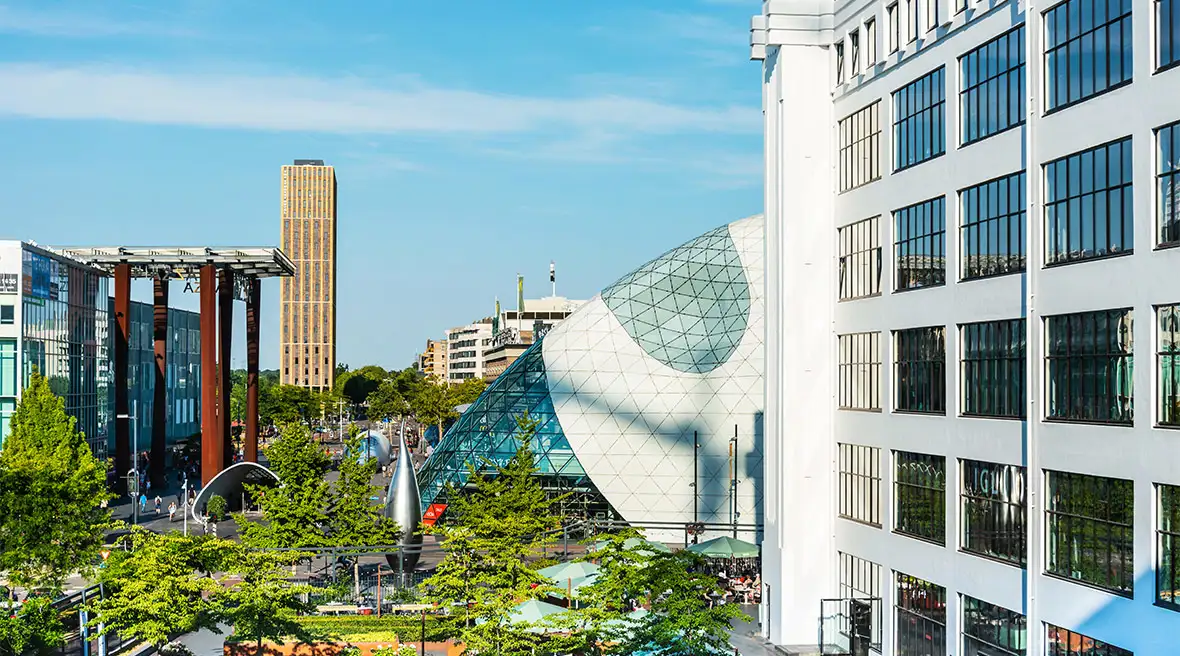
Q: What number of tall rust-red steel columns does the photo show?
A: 5